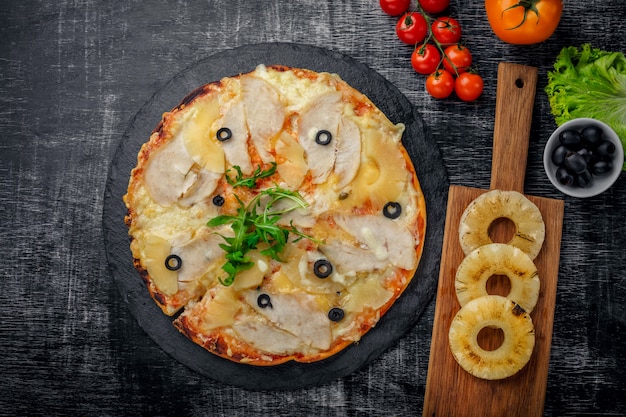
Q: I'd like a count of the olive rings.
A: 8